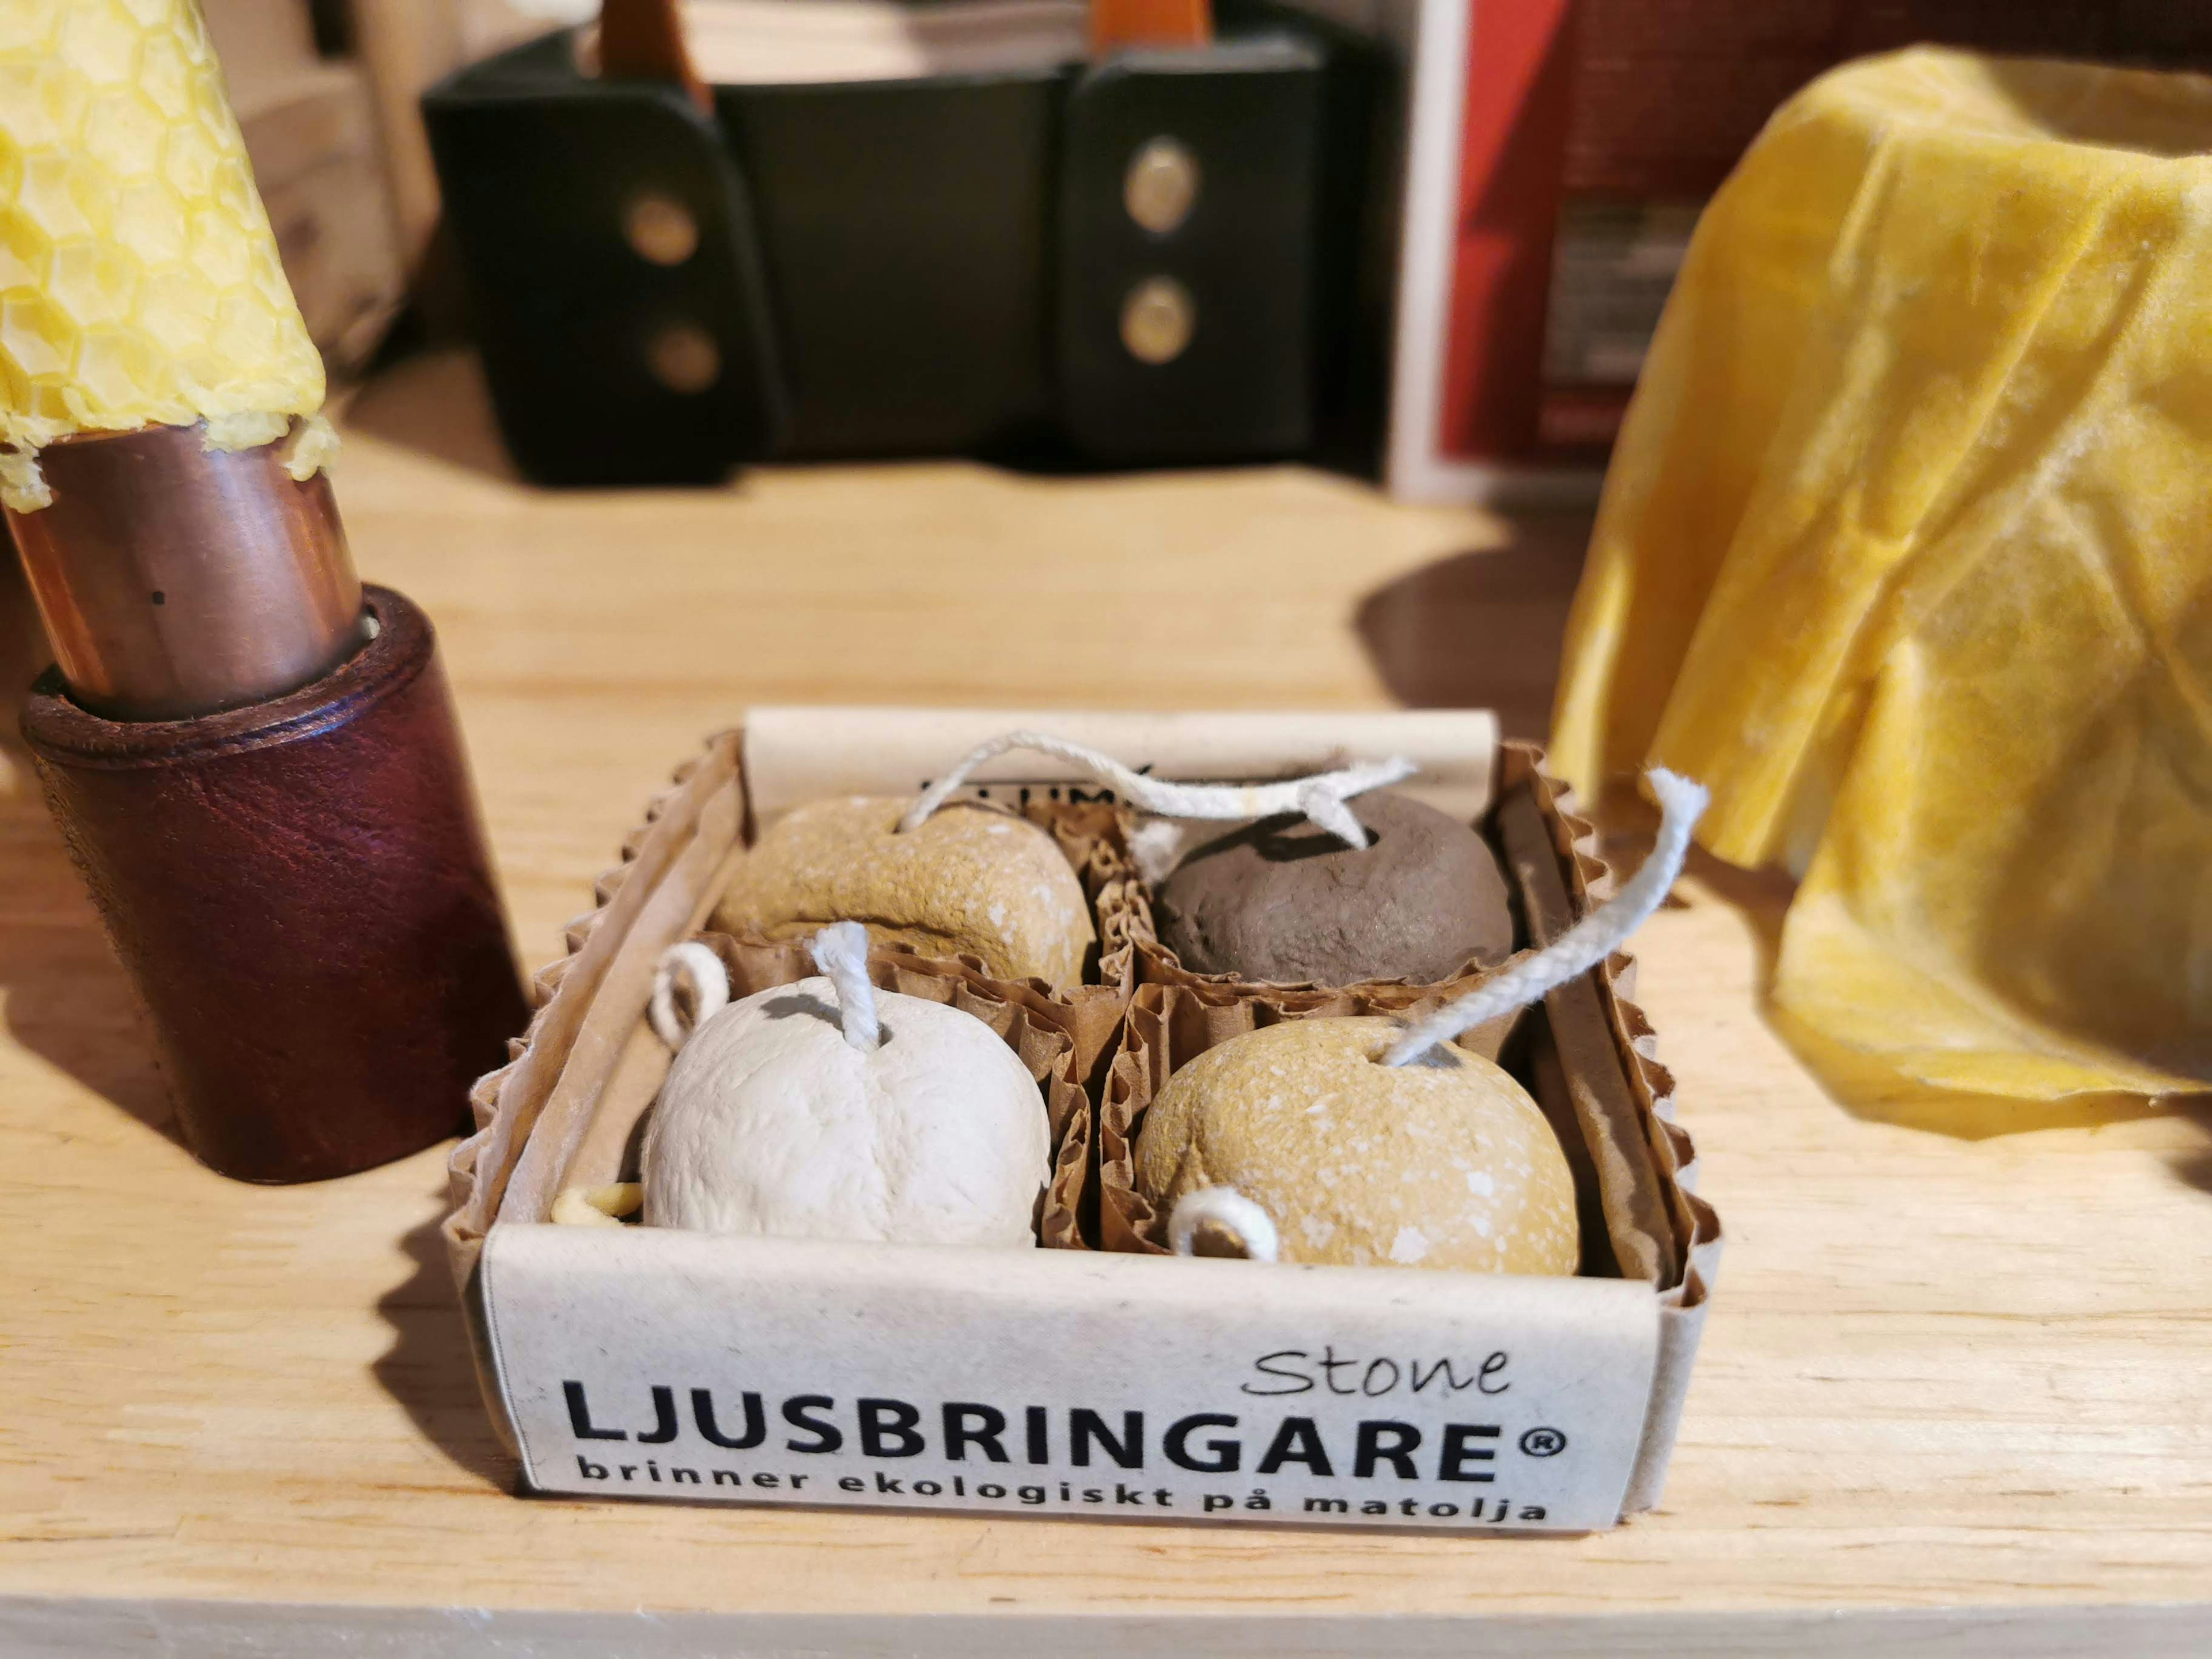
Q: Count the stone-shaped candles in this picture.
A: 4